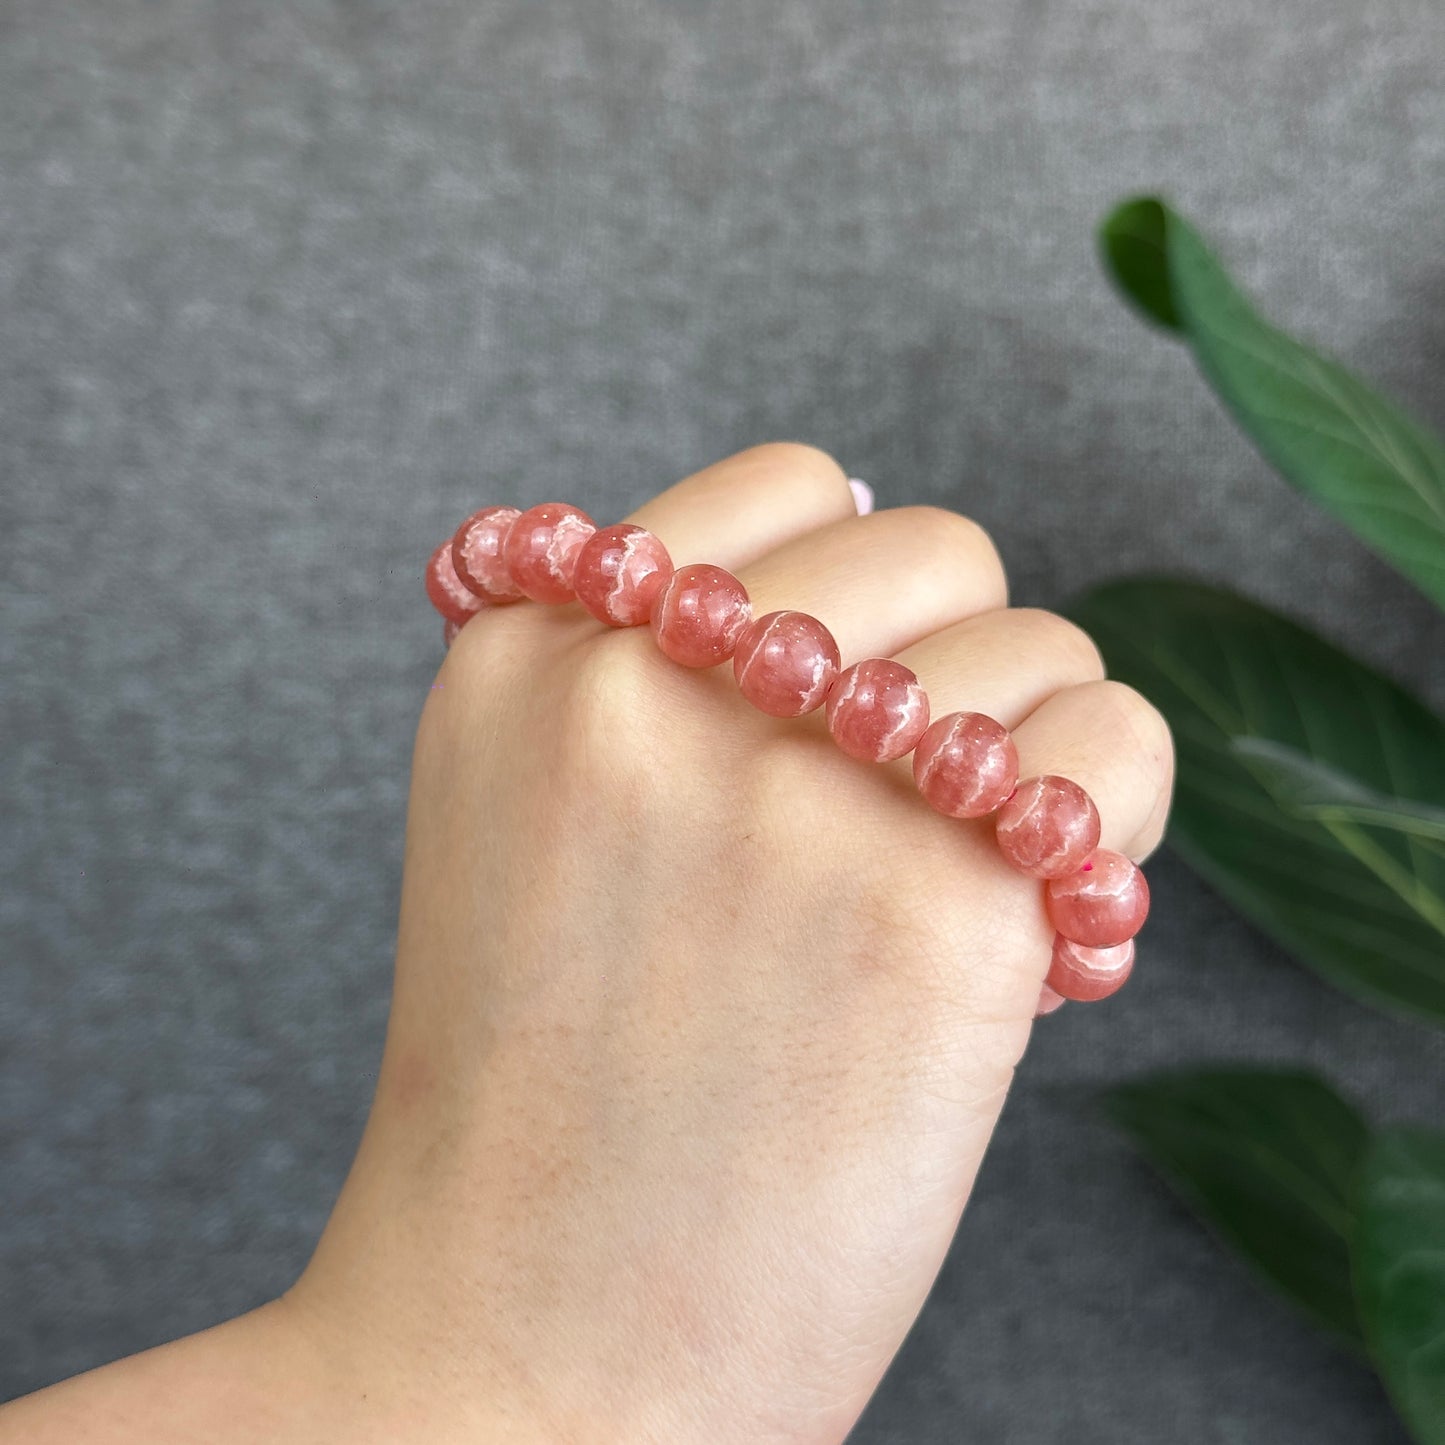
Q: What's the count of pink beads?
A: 13